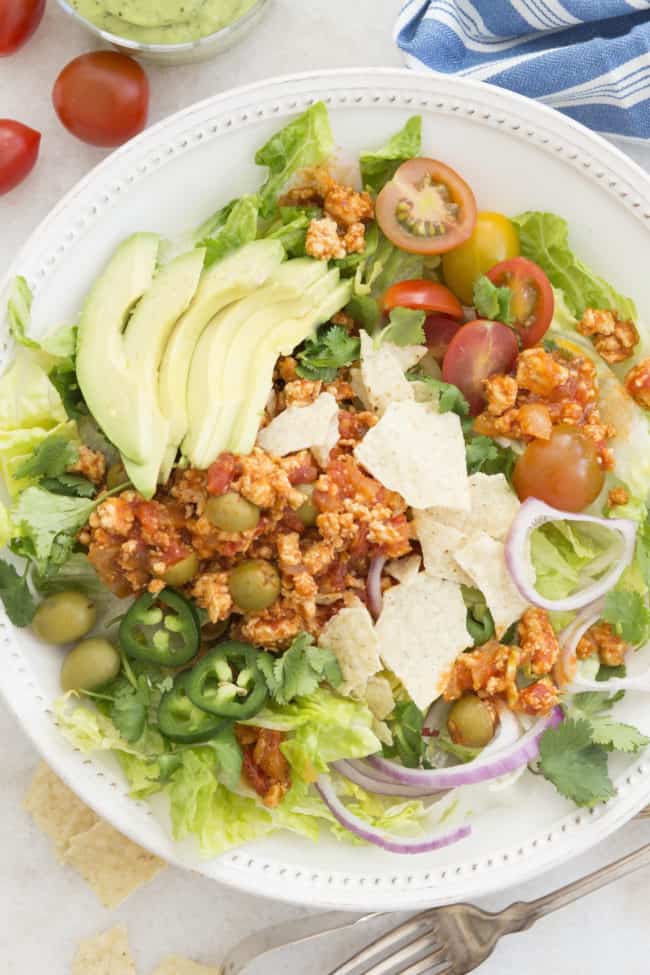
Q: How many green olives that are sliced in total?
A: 0